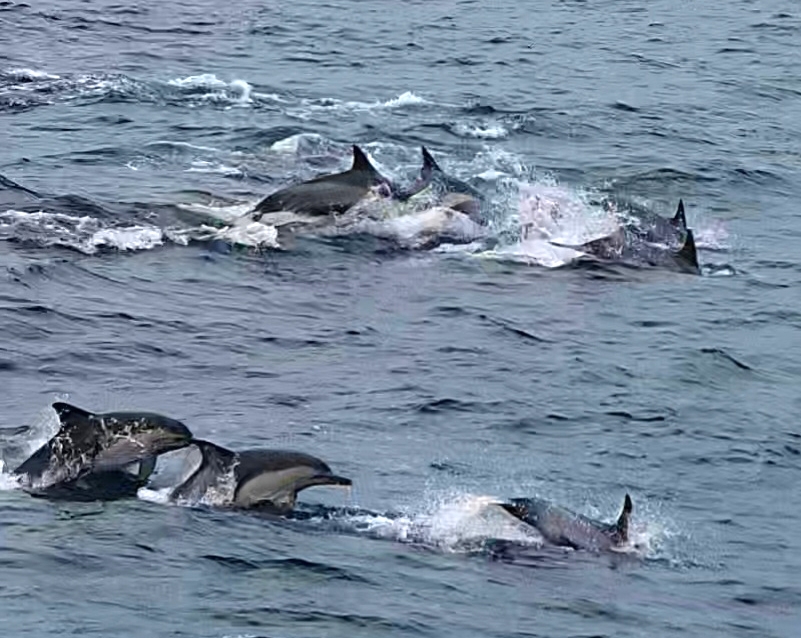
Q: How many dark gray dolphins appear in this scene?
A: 7